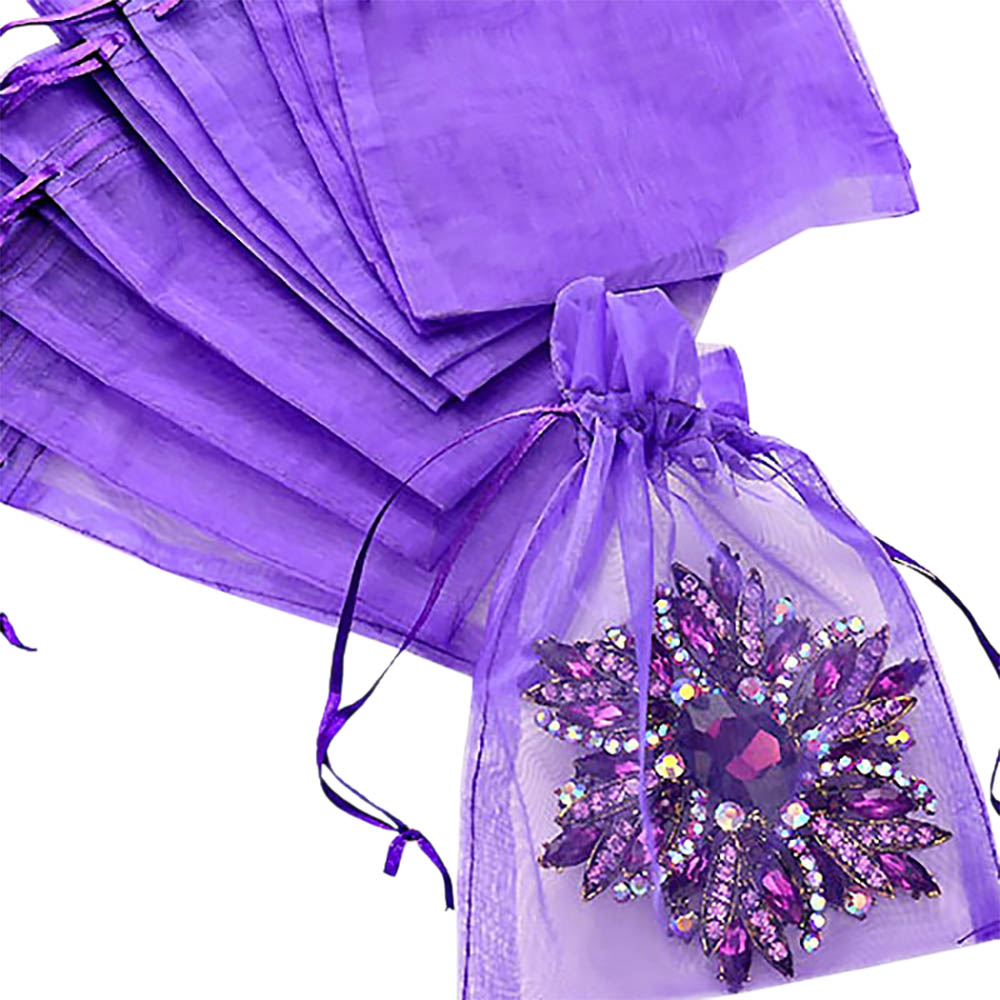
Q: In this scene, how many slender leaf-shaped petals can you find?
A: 12